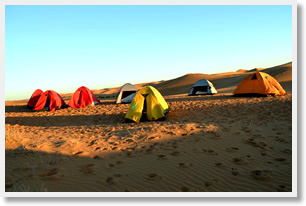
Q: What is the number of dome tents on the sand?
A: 7